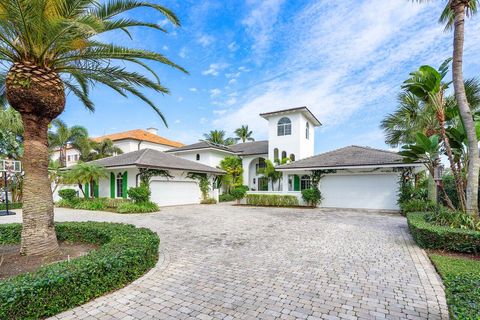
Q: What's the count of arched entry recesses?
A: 1